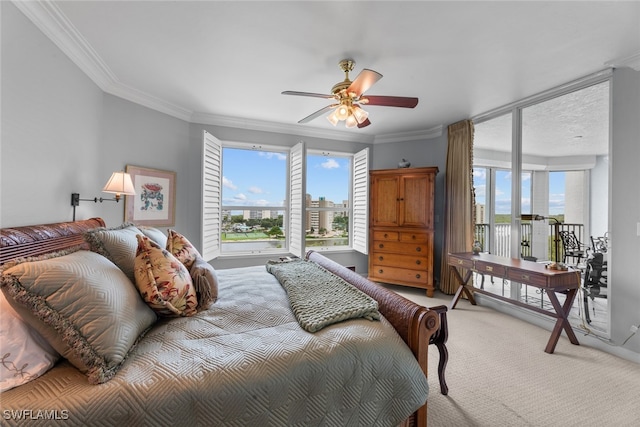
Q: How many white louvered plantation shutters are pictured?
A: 3